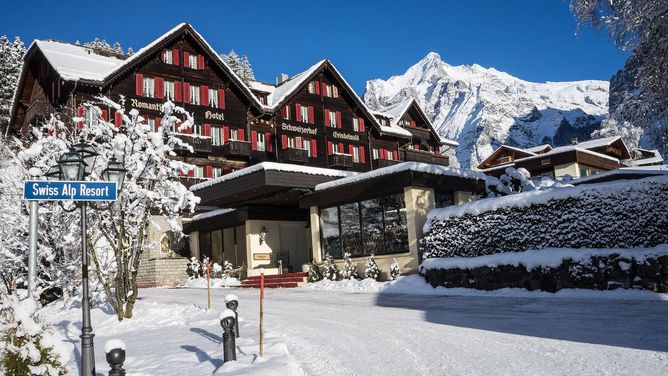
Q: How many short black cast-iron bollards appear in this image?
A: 3